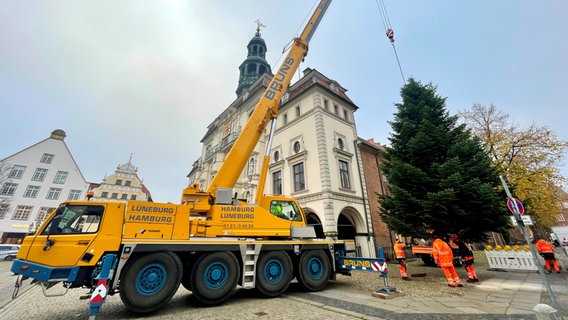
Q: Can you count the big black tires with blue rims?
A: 4